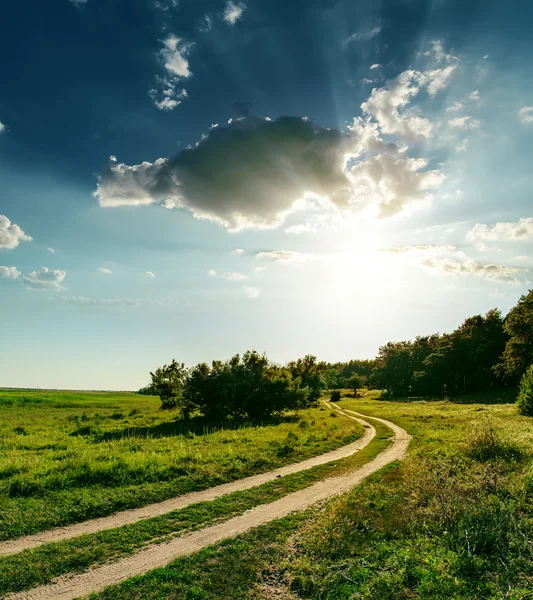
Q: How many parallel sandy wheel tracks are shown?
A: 2